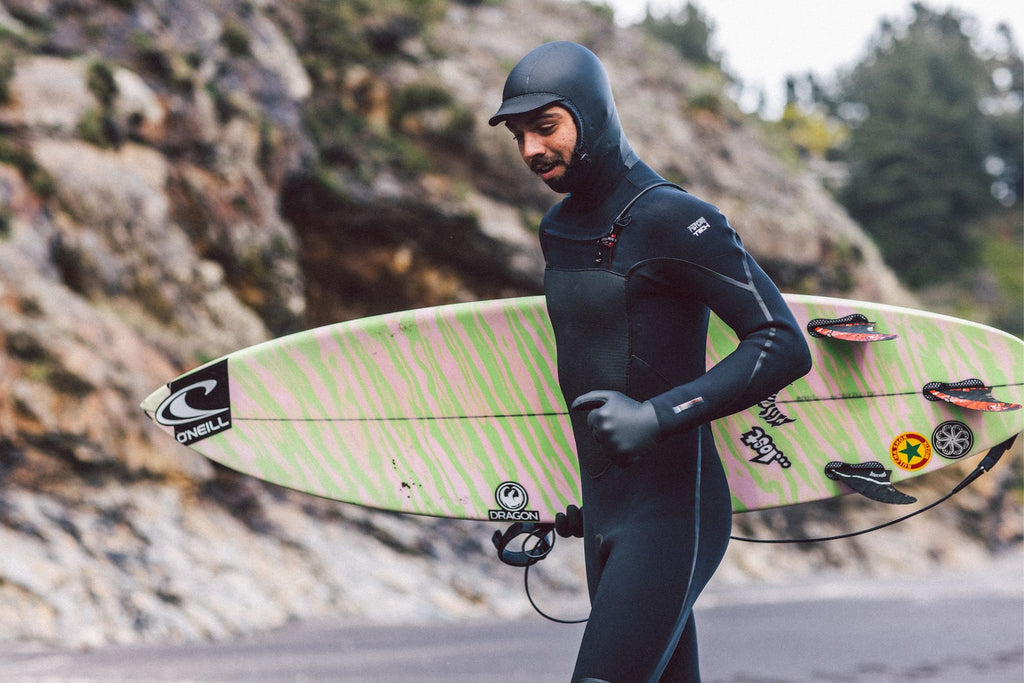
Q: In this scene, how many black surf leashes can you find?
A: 1